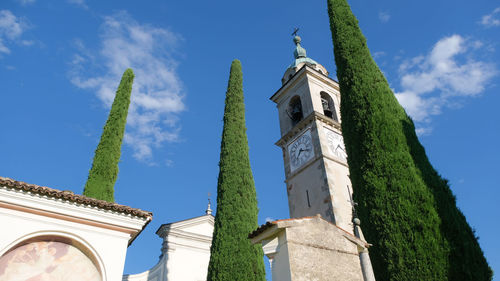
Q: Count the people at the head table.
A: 0